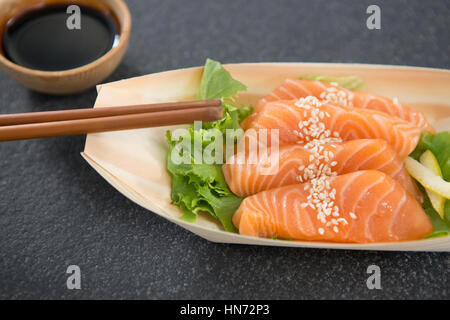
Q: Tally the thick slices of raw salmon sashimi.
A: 4